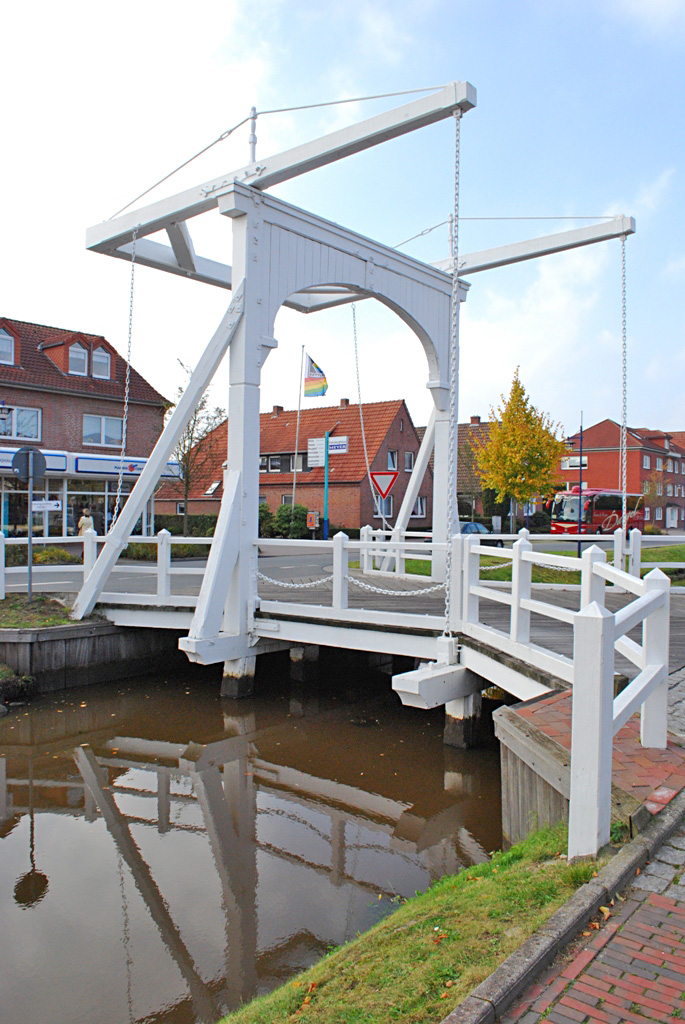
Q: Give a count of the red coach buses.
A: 1